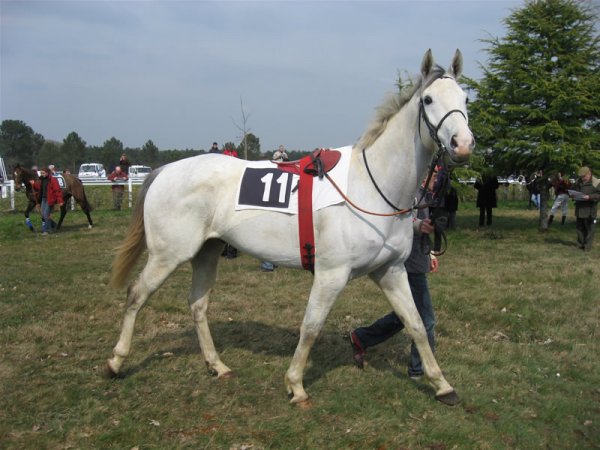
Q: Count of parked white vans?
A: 2